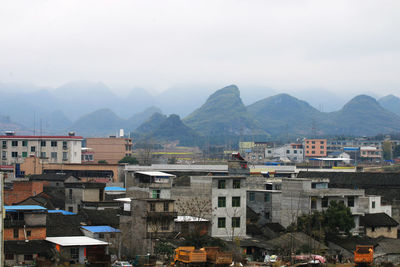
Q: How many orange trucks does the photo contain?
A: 3